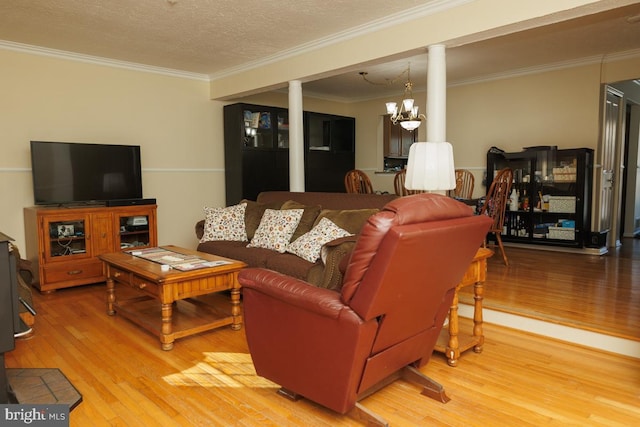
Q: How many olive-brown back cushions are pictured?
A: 3